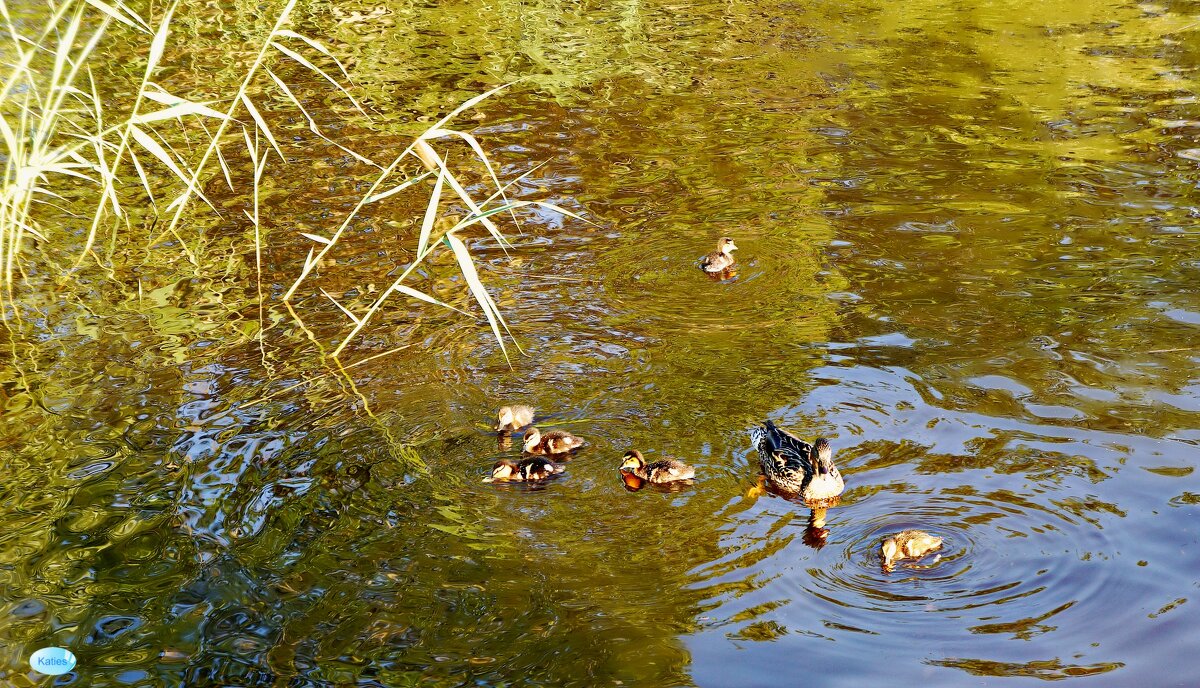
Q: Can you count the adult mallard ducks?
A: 1